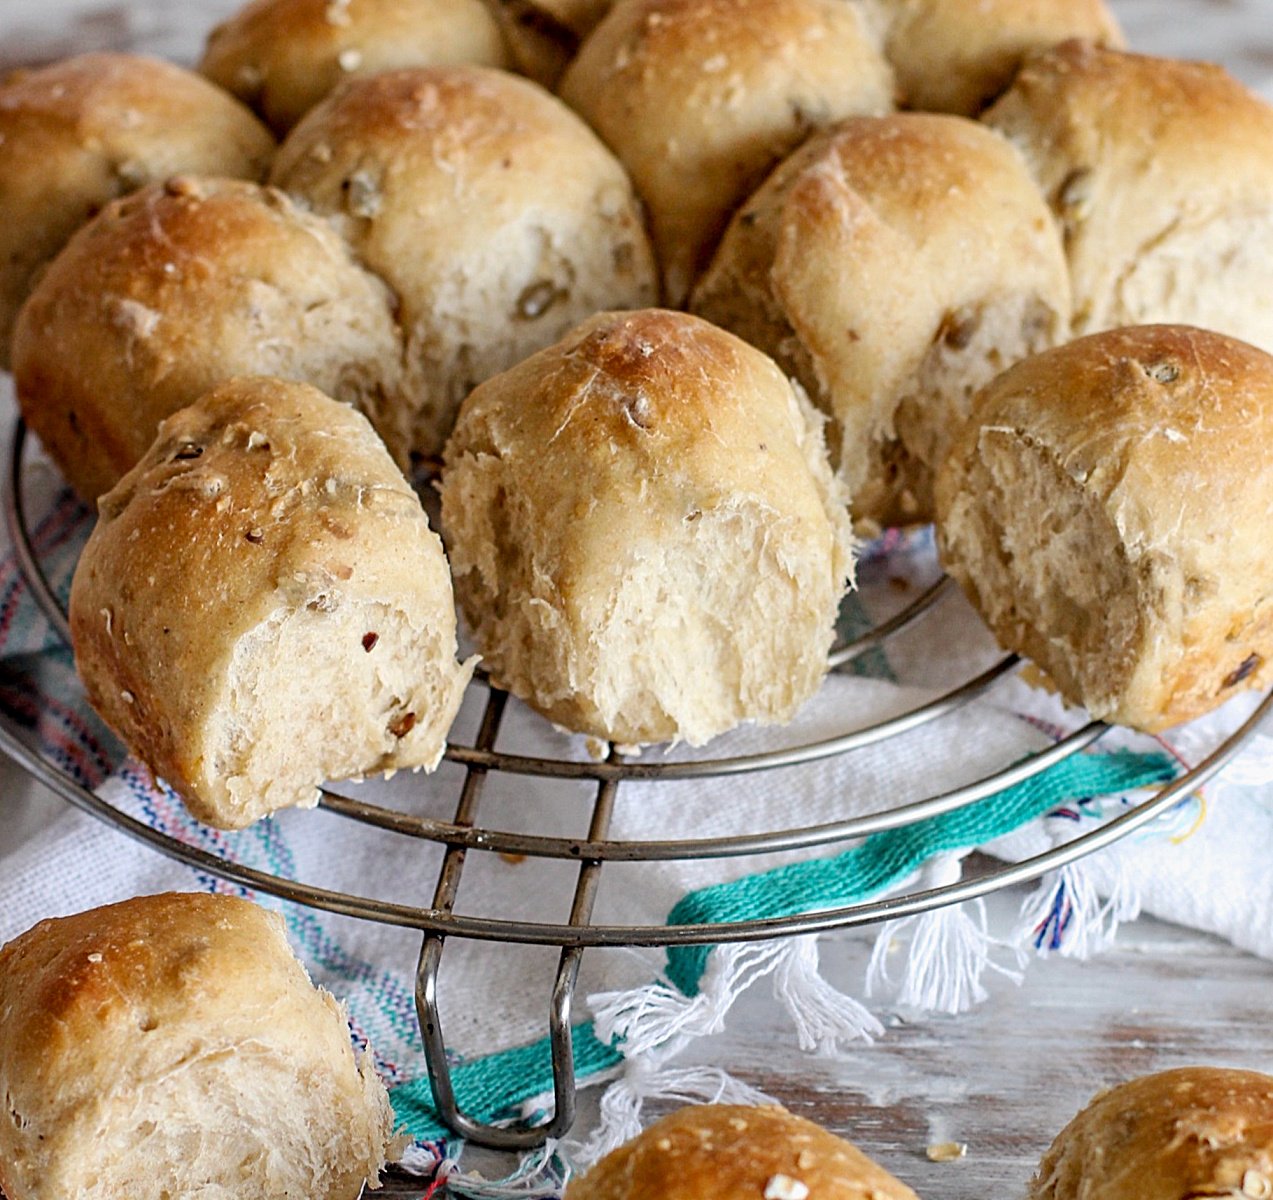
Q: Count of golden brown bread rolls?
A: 15